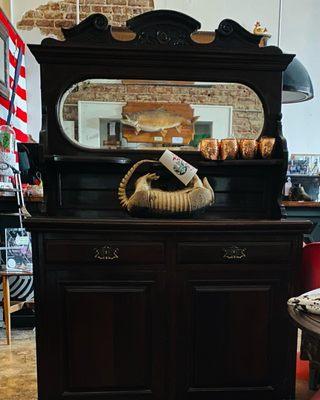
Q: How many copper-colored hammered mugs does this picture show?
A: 4